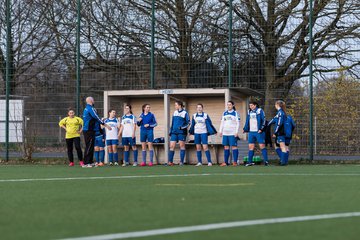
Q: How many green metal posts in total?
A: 5